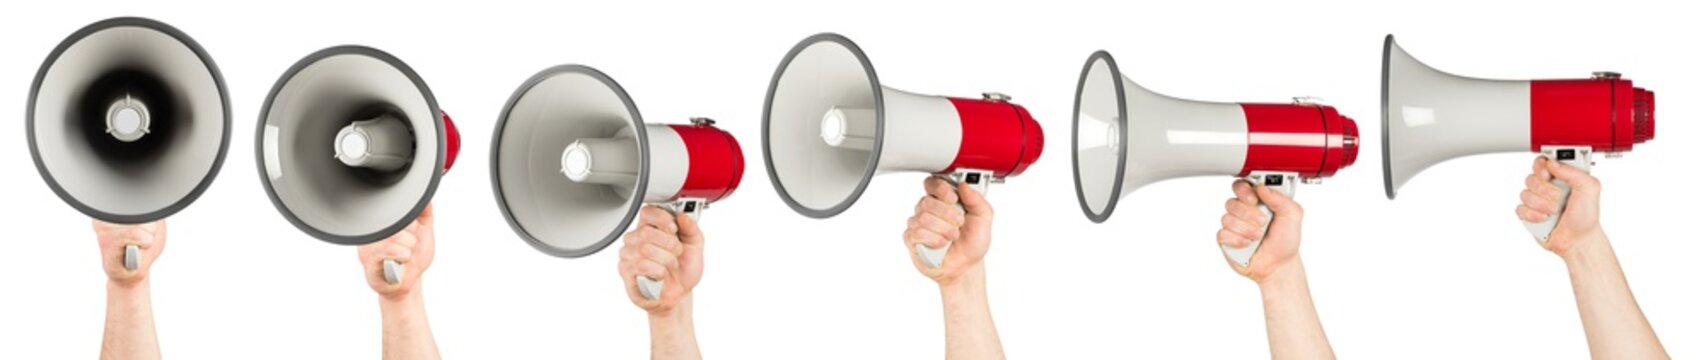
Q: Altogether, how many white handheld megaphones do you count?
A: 6